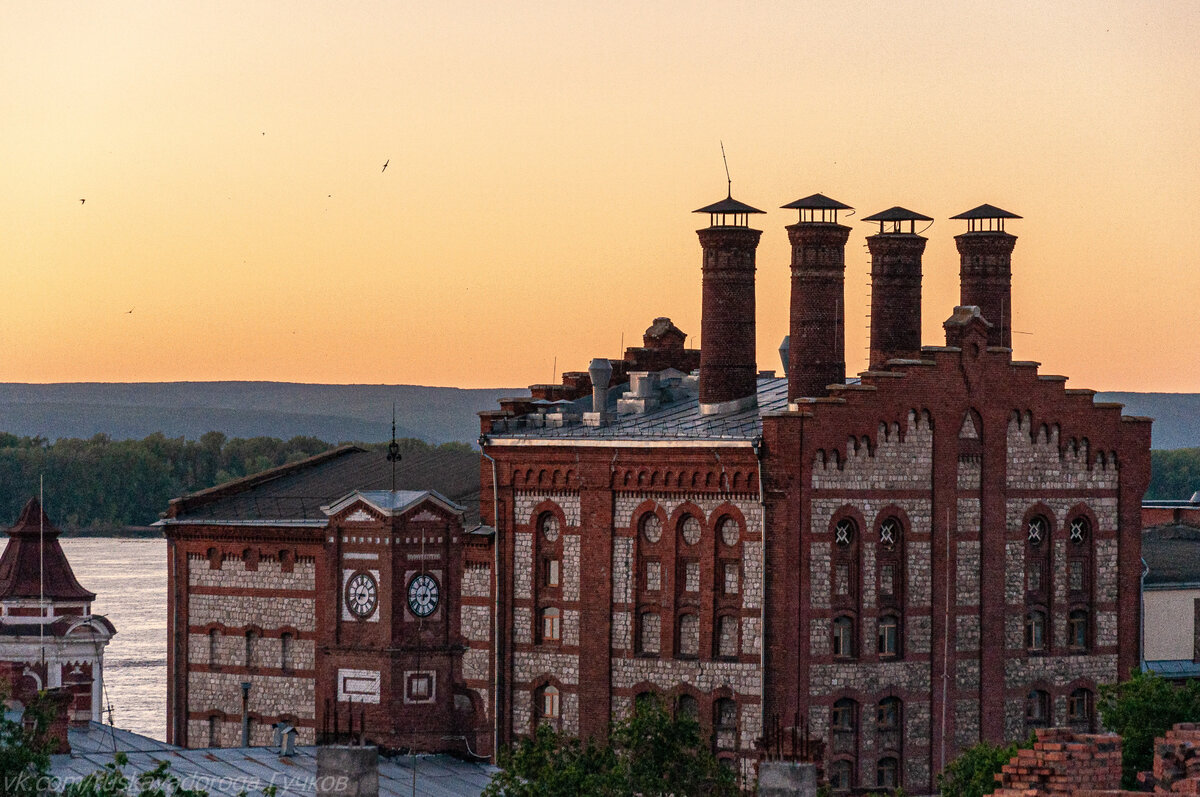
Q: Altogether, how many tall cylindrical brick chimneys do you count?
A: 4